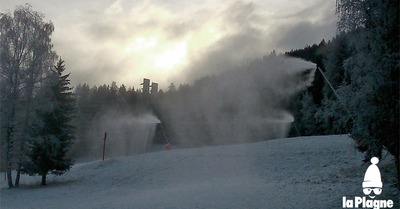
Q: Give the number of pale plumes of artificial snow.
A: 3